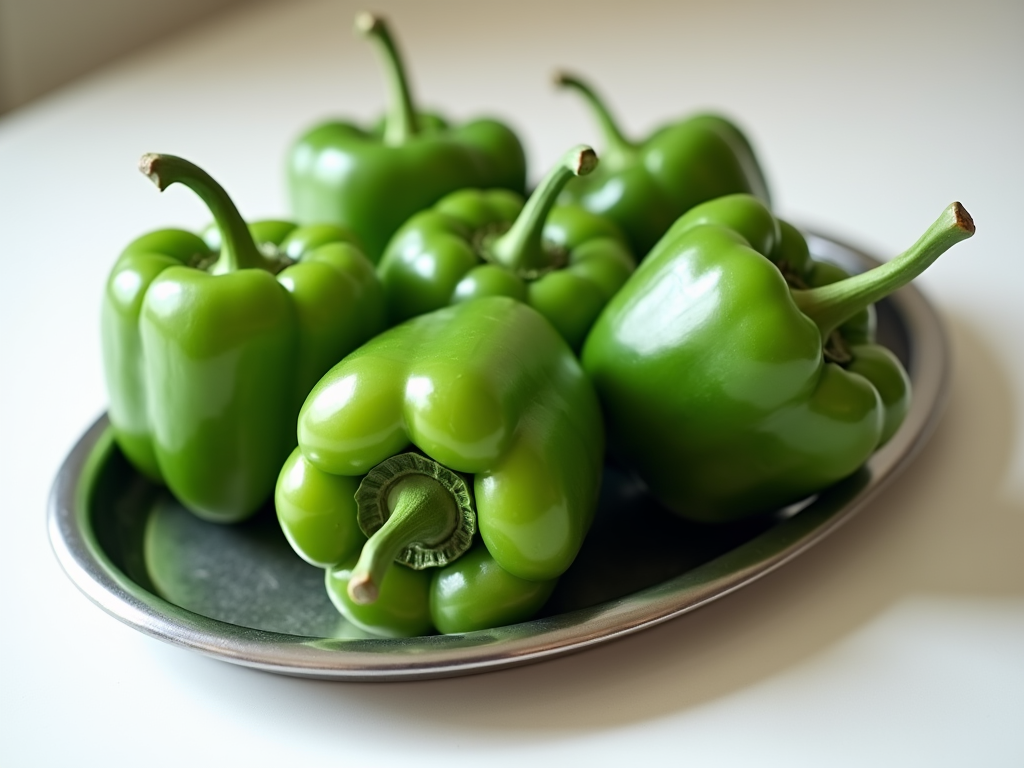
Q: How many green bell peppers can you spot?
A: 6